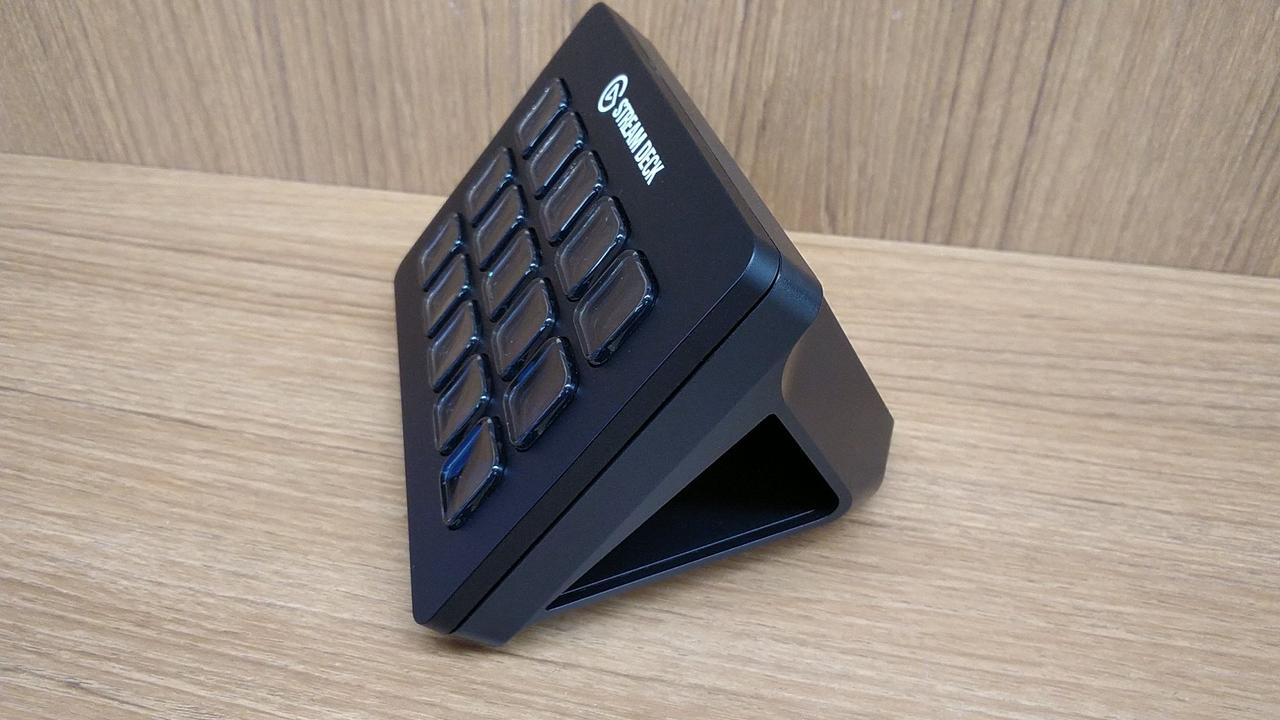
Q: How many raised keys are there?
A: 15